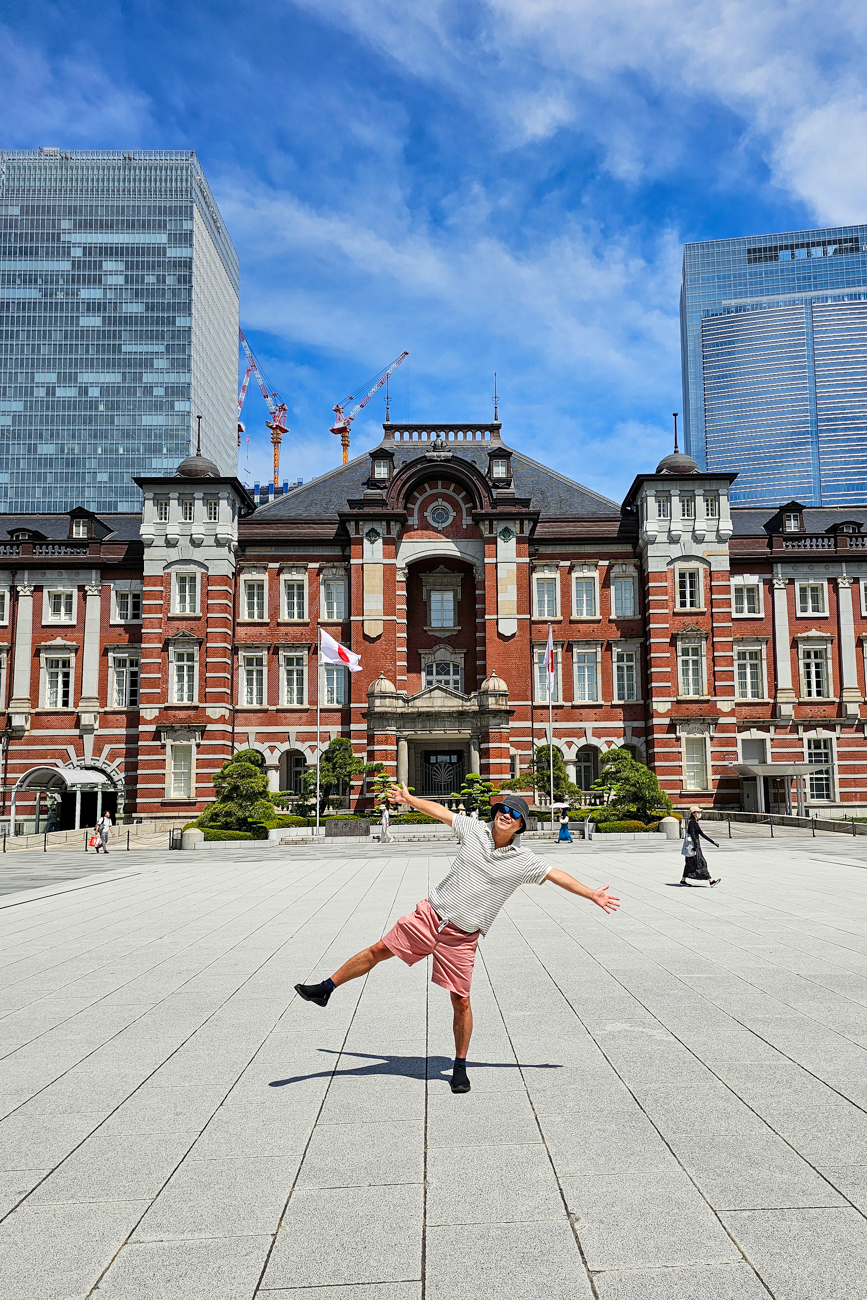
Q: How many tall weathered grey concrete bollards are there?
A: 2